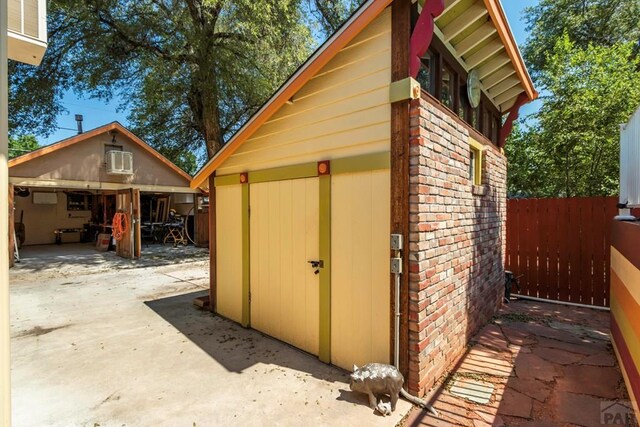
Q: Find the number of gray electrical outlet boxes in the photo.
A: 2